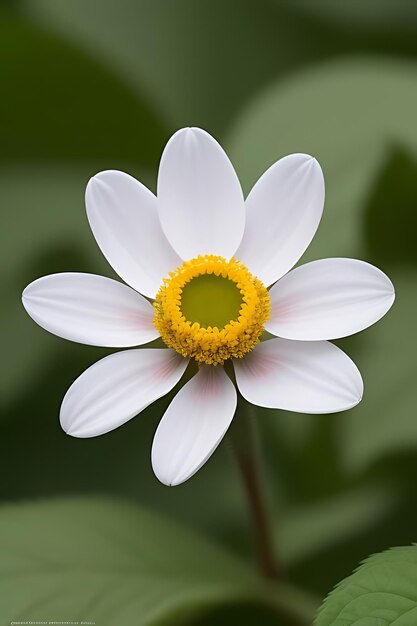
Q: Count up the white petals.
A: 8